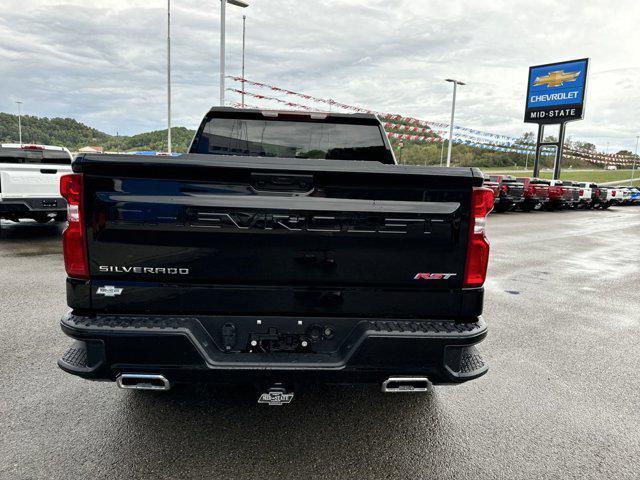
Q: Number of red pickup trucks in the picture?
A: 3